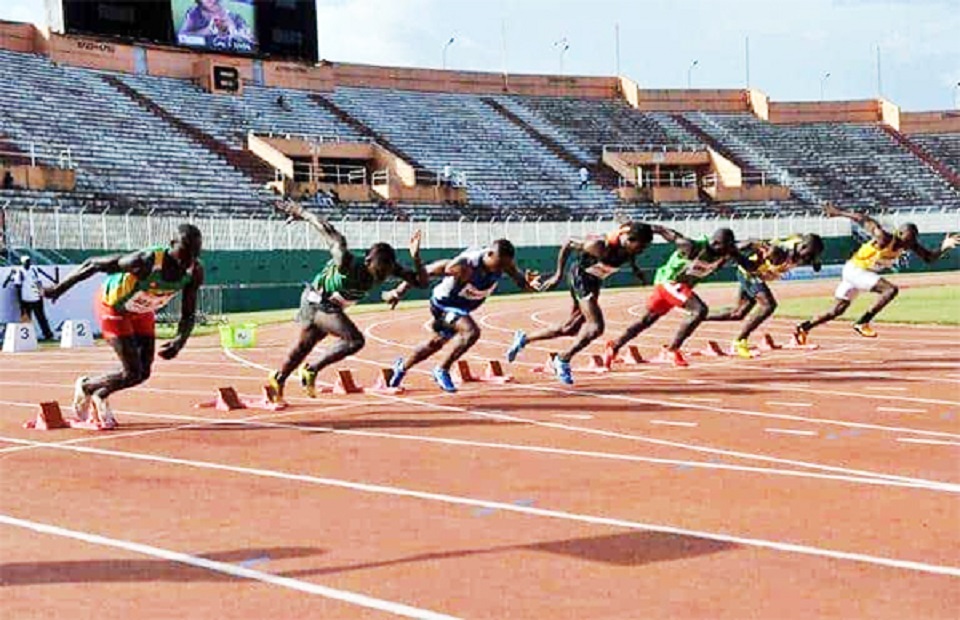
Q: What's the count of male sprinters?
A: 7